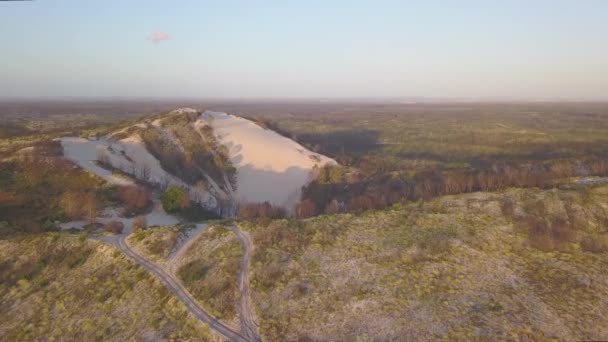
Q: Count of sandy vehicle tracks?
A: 3